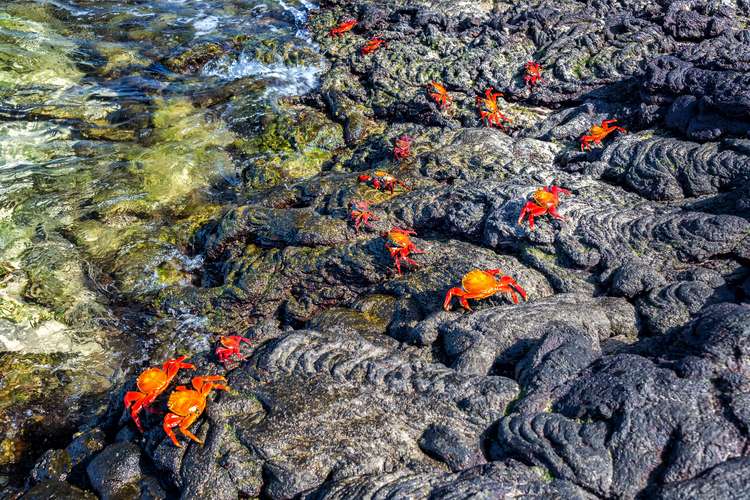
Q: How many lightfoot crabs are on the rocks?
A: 15